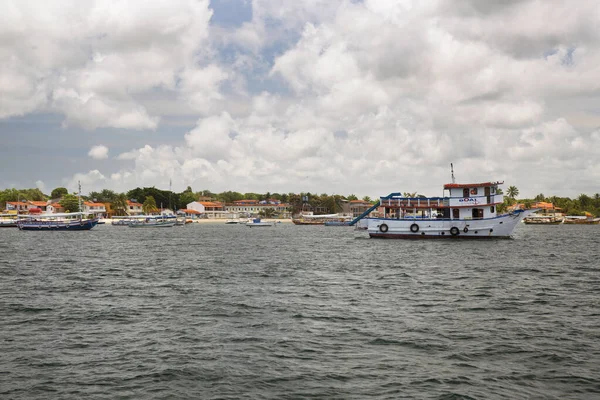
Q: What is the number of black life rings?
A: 3